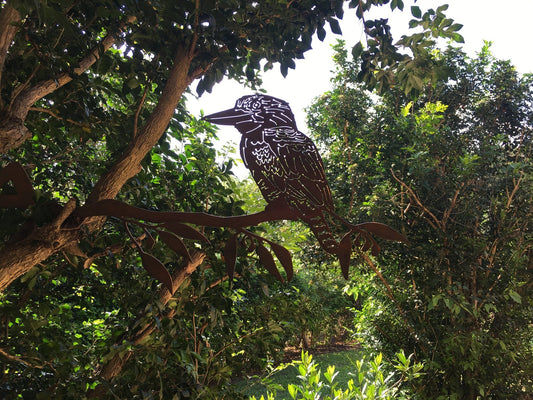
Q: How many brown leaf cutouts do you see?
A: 8